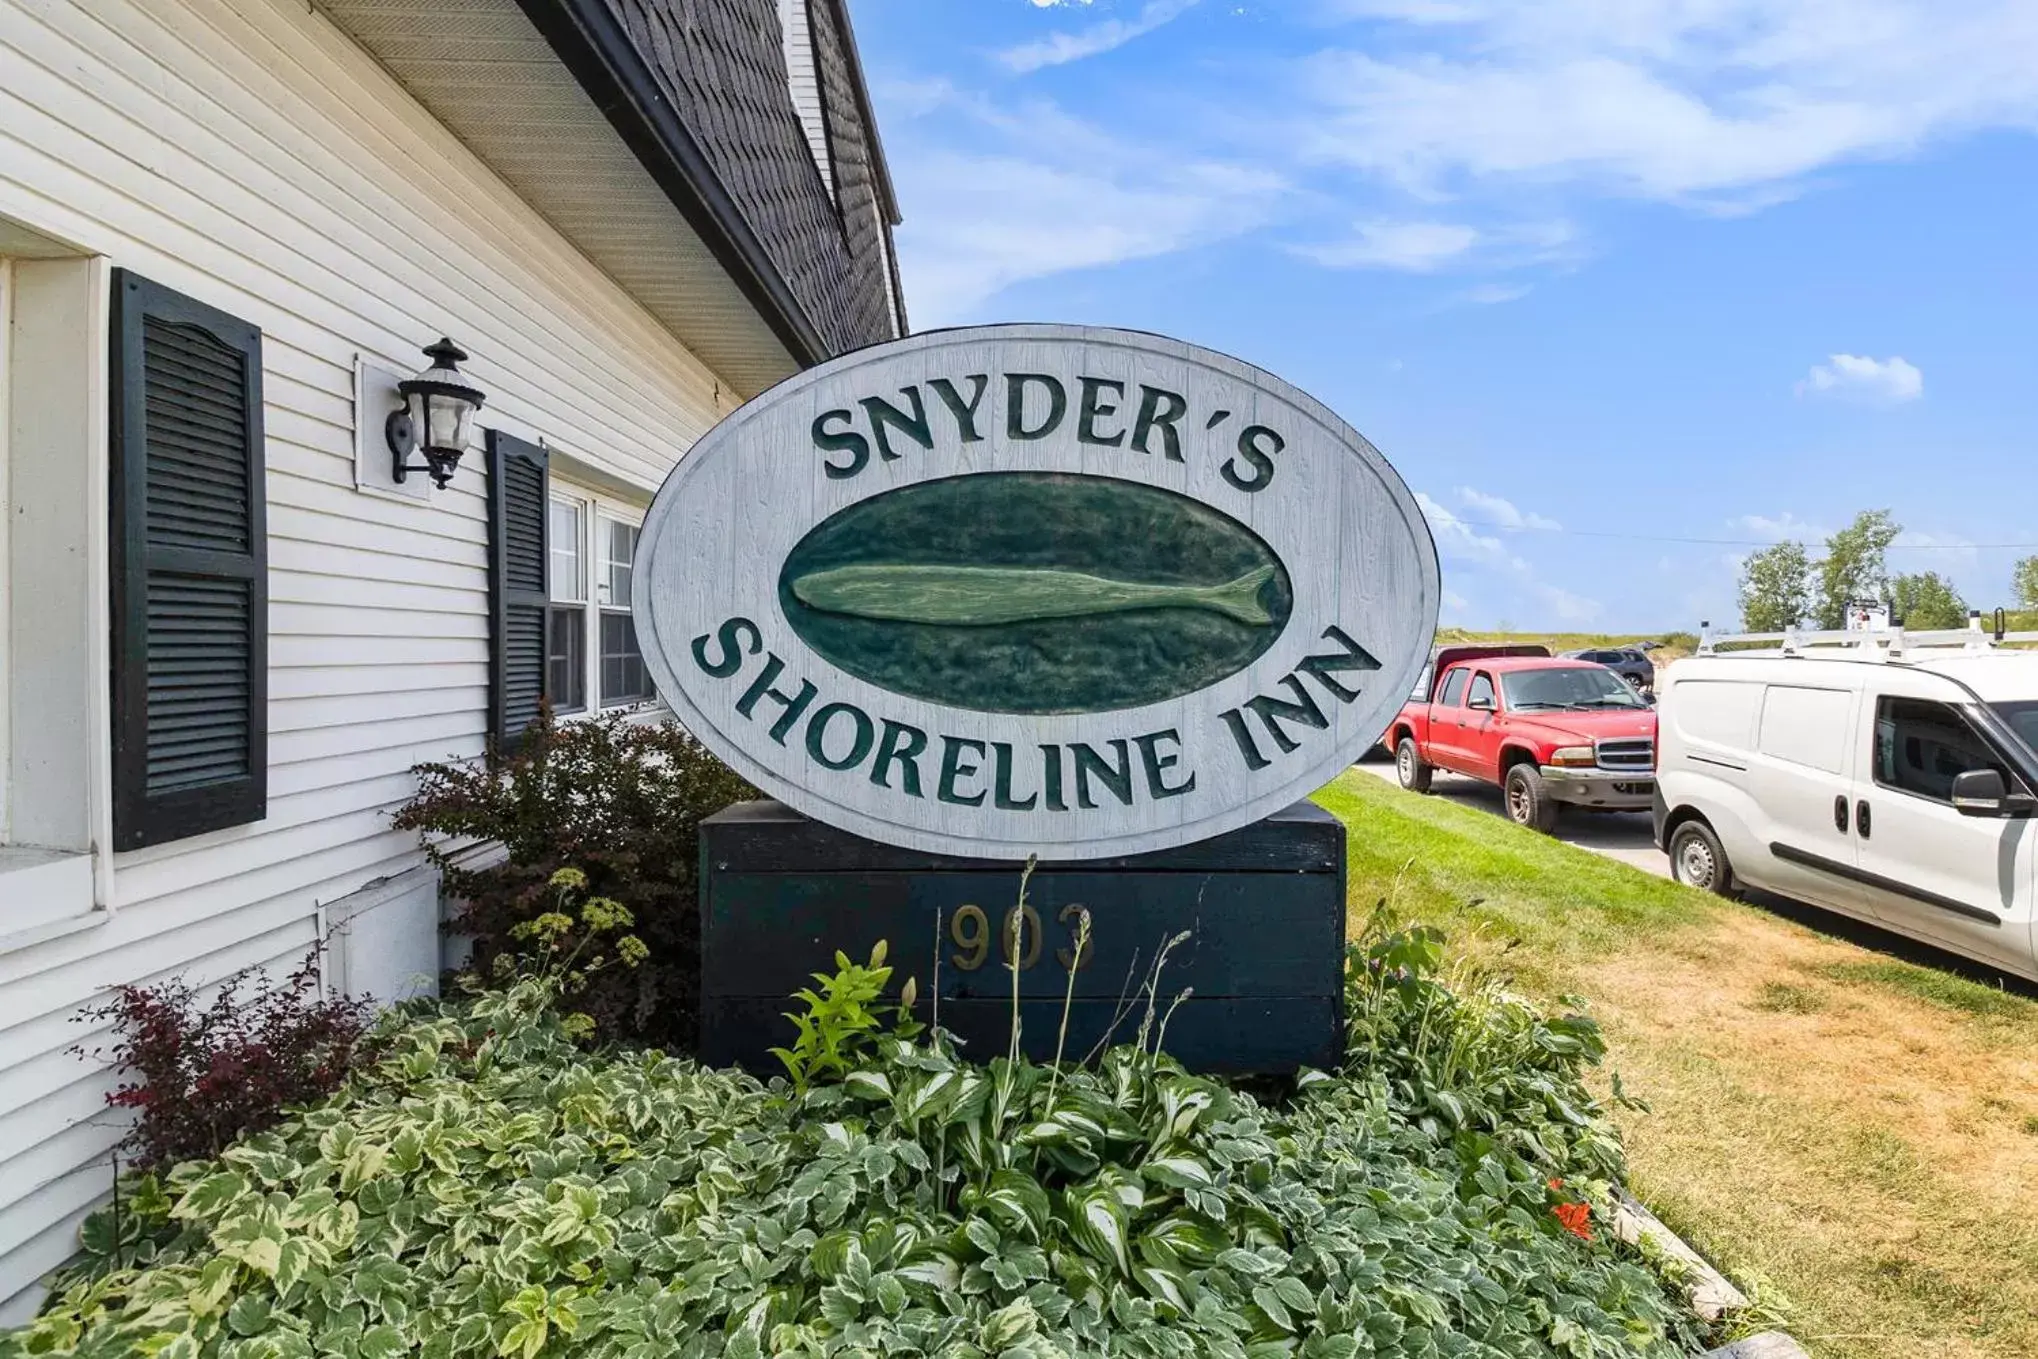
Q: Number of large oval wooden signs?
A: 1